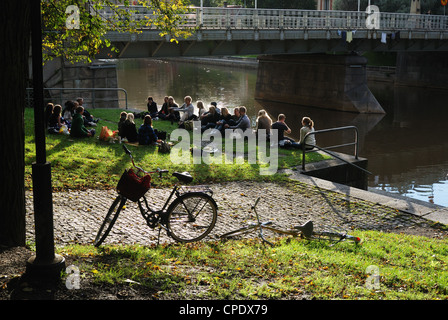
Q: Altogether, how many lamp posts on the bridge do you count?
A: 4